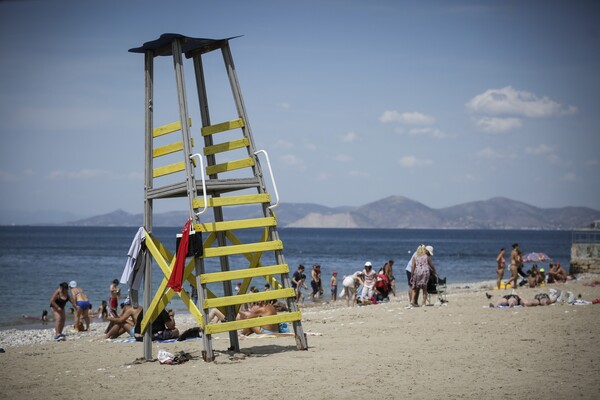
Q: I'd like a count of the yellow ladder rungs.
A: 6